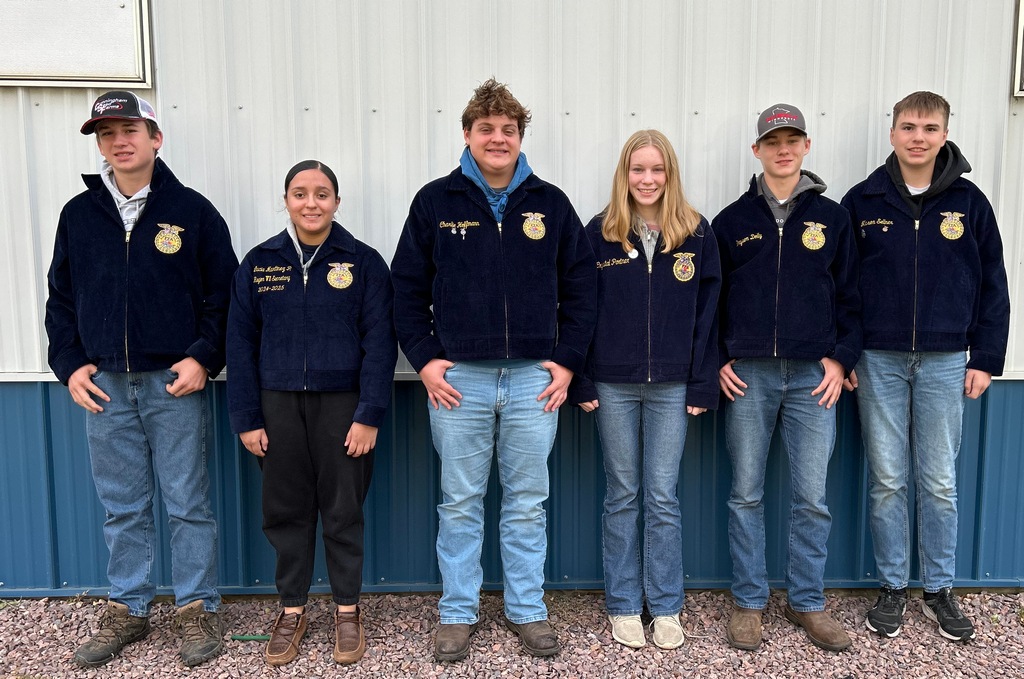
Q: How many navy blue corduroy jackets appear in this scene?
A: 6